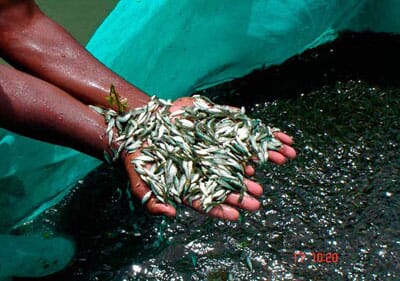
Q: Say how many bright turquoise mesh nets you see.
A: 1